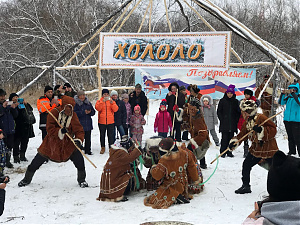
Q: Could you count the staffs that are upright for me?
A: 1